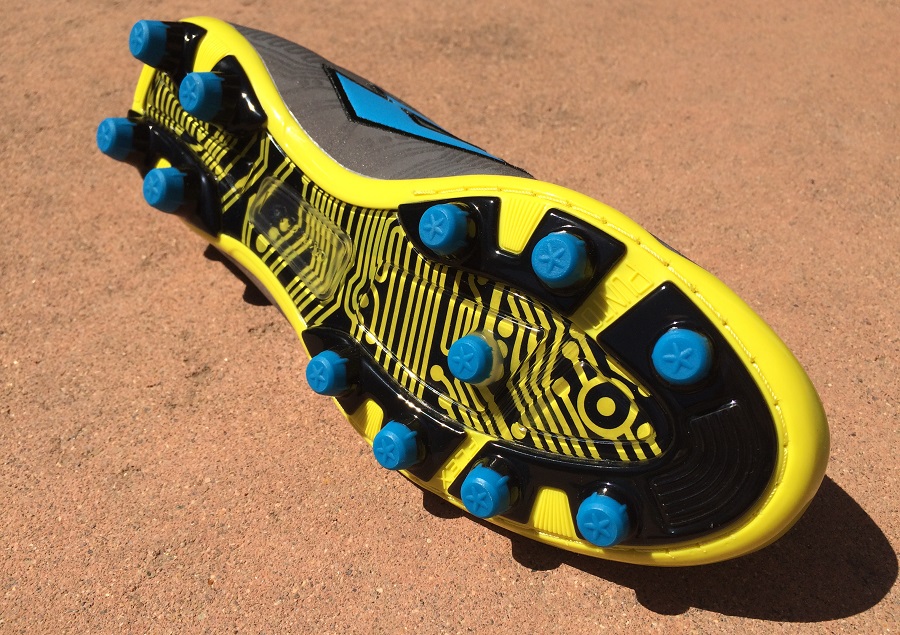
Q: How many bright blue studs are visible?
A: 12